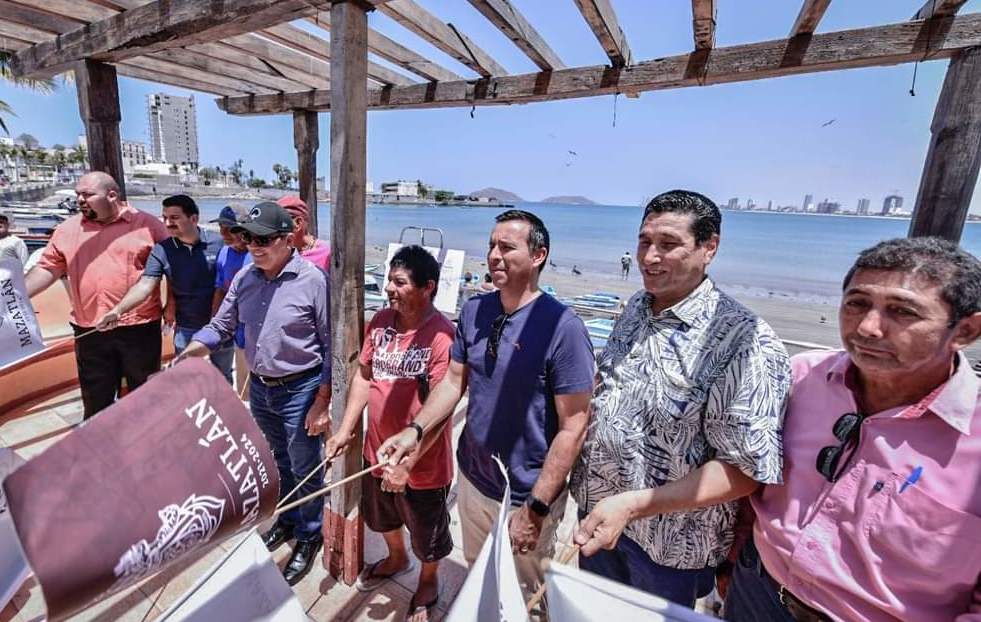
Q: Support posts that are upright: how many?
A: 4